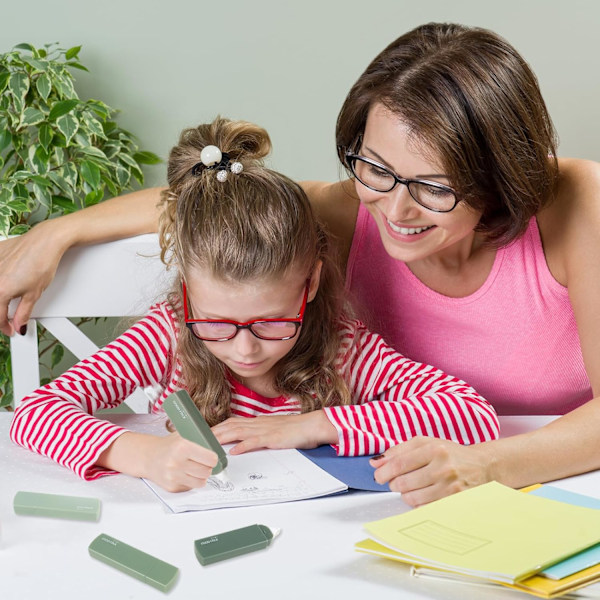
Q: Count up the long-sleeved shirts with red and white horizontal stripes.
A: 1